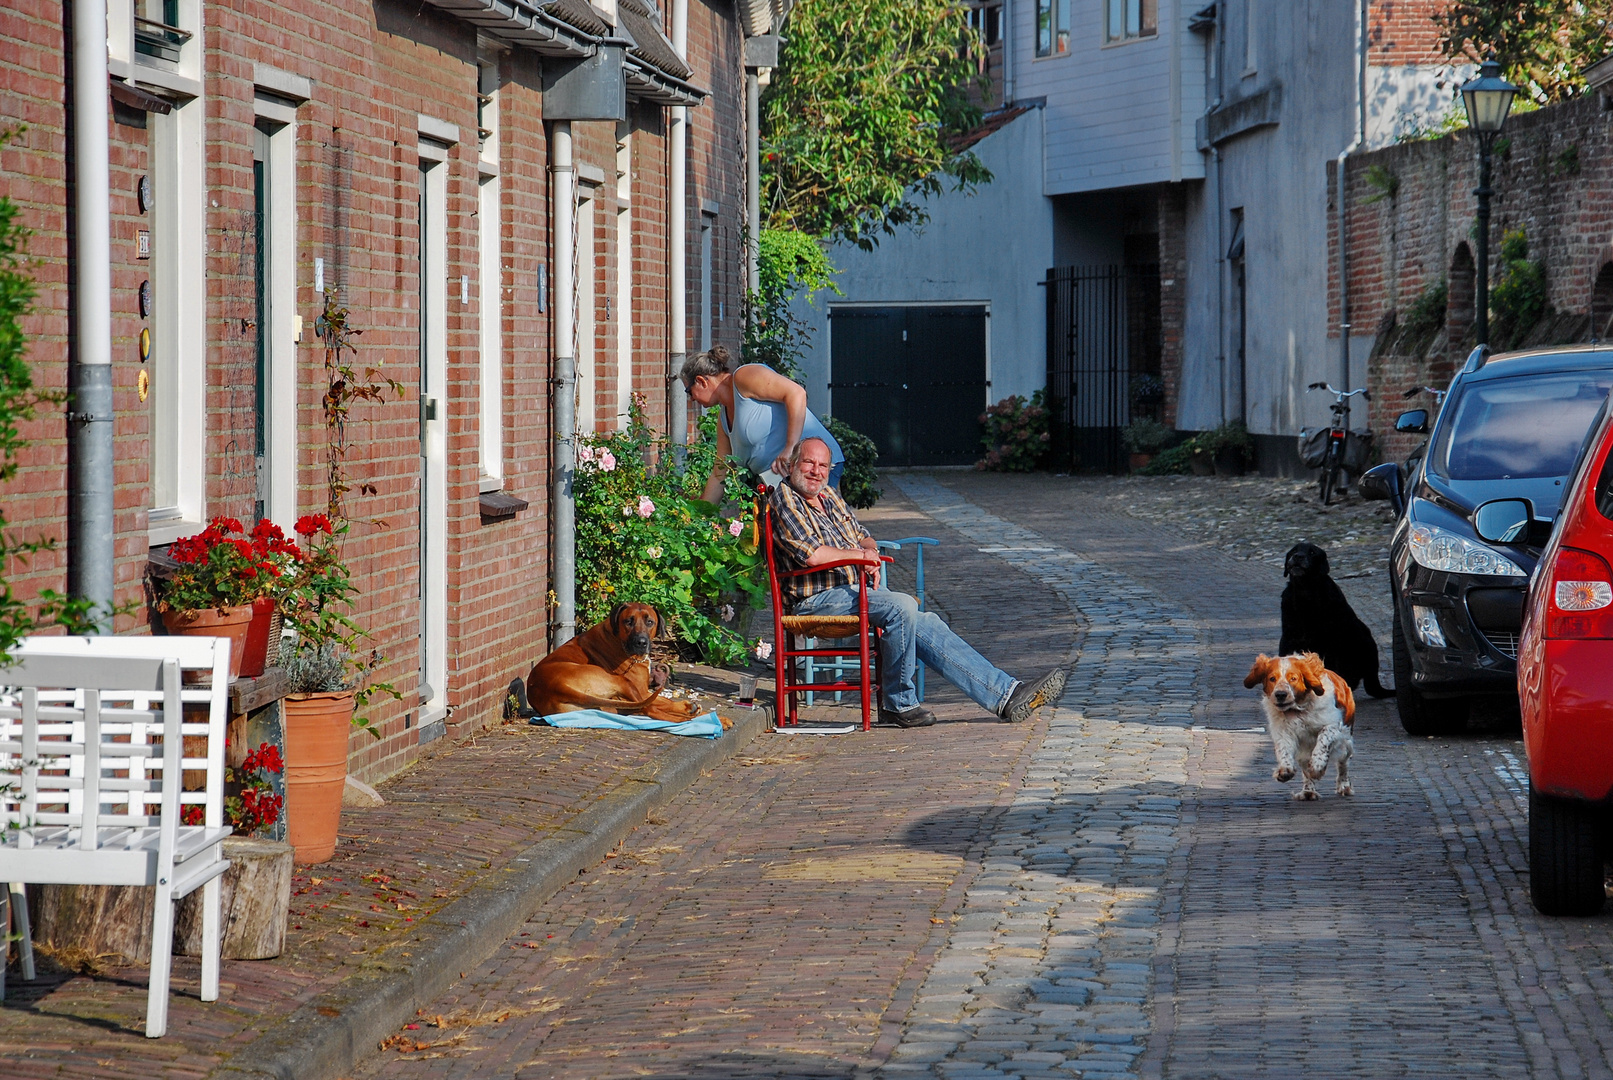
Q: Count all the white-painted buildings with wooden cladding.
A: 1